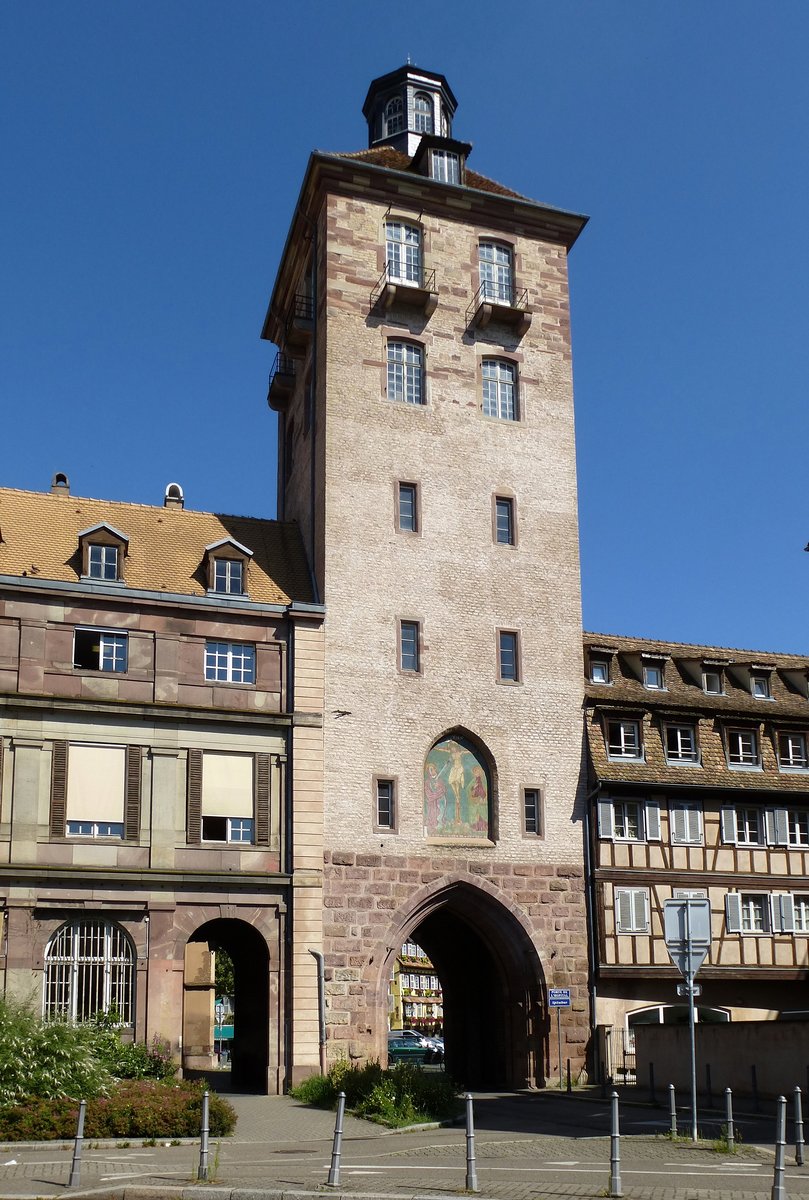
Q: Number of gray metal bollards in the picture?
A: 9